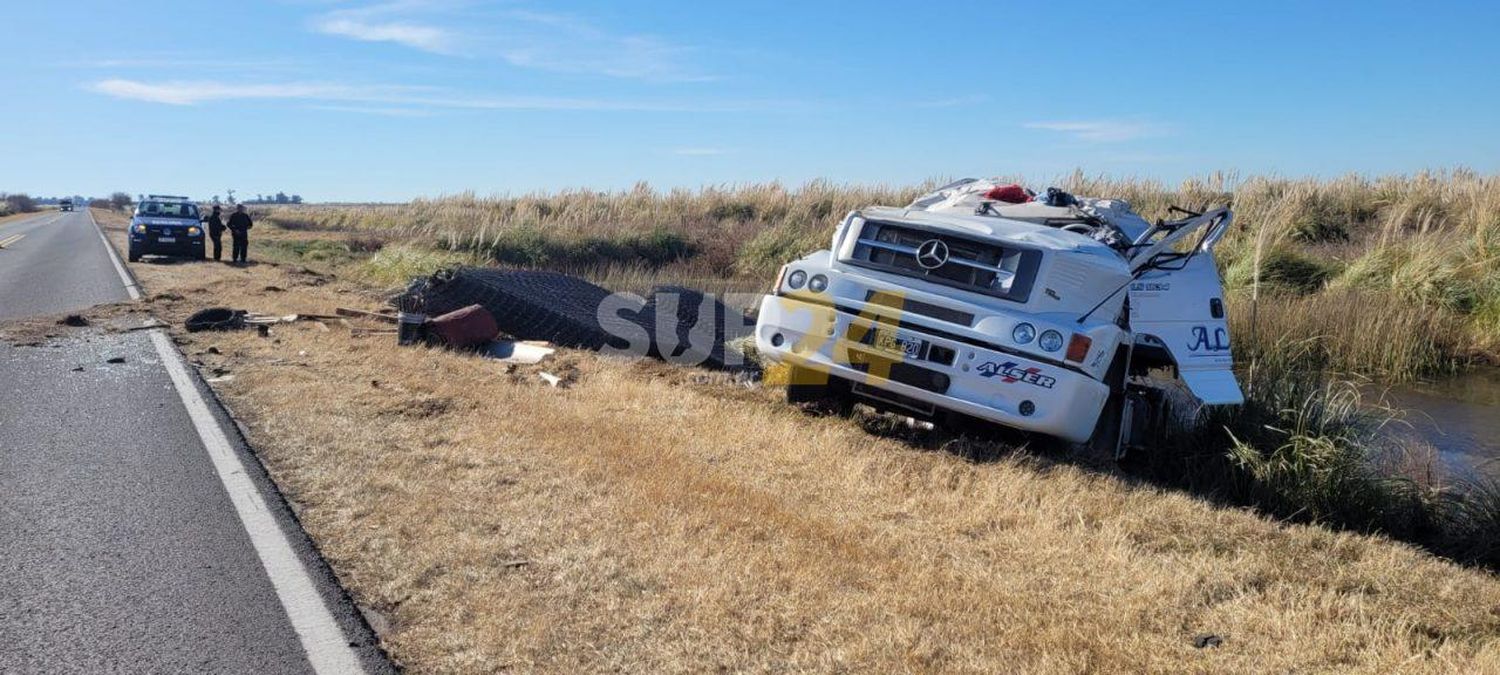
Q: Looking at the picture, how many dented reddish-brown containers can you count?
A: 1